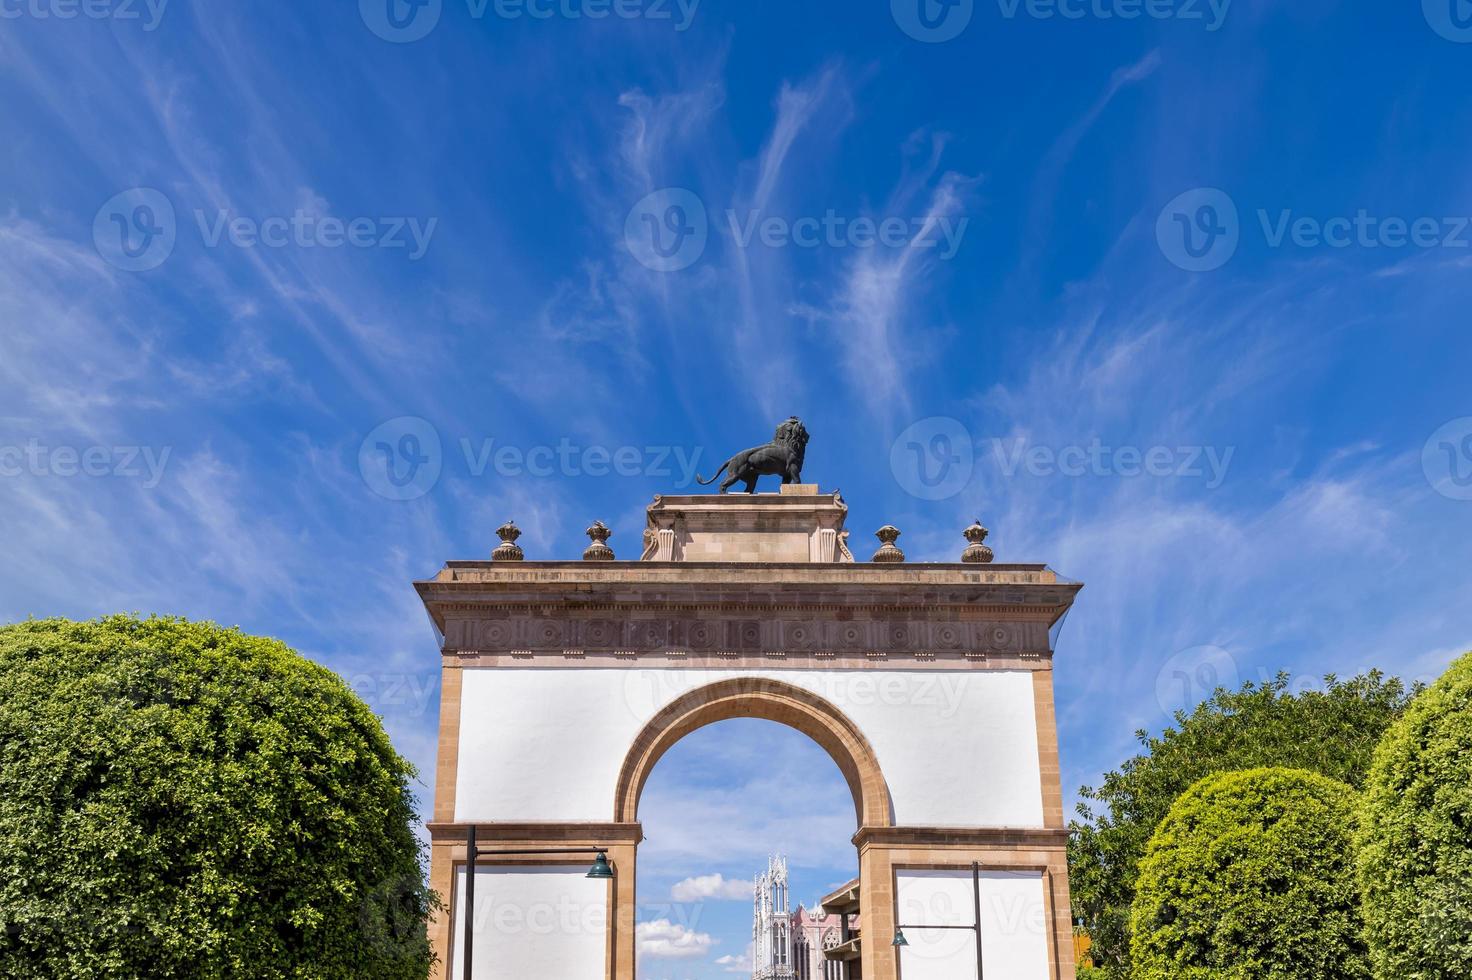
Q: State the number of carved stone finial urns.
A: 4